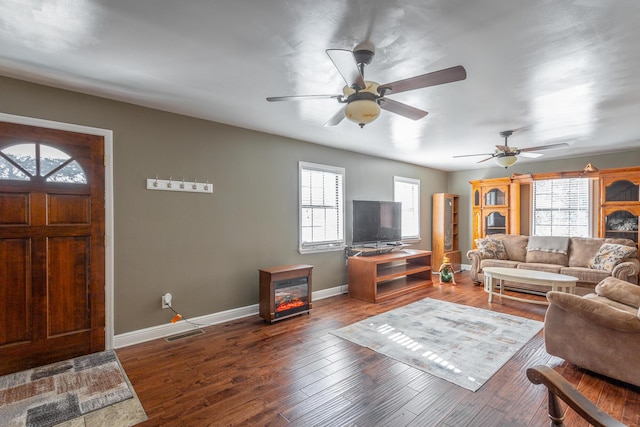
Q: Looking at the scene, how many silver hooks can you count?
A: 5